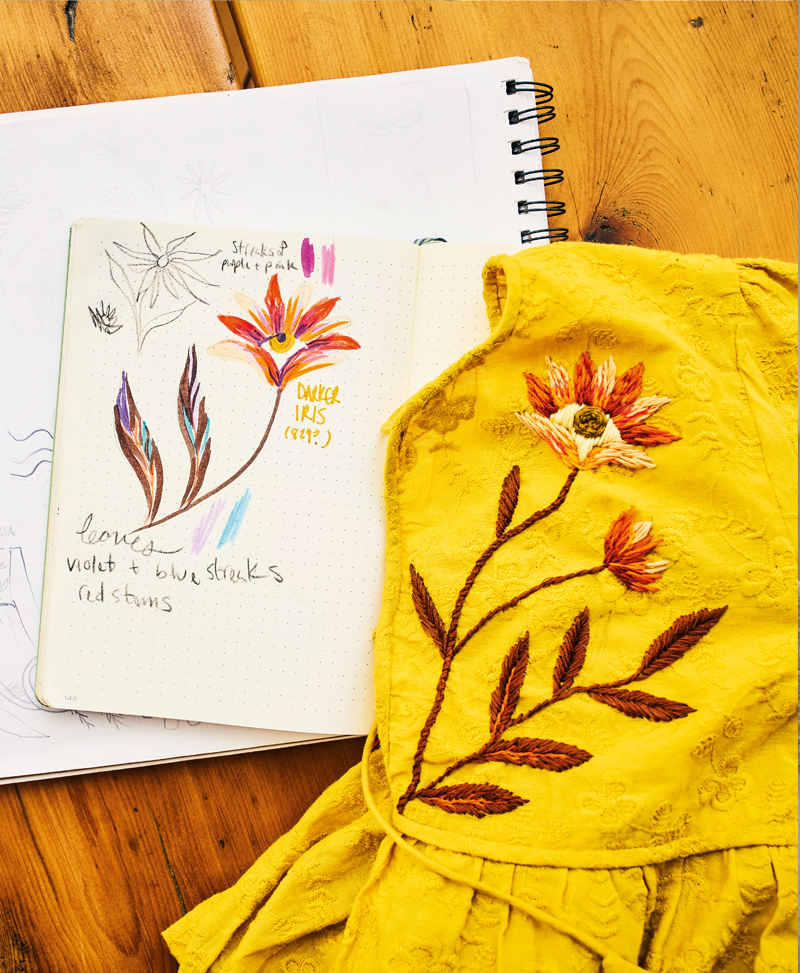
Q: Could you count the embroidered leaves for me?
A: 8